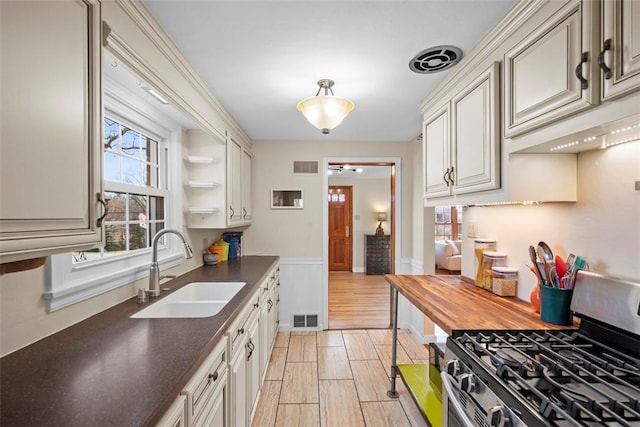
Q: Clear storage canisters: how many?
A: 3